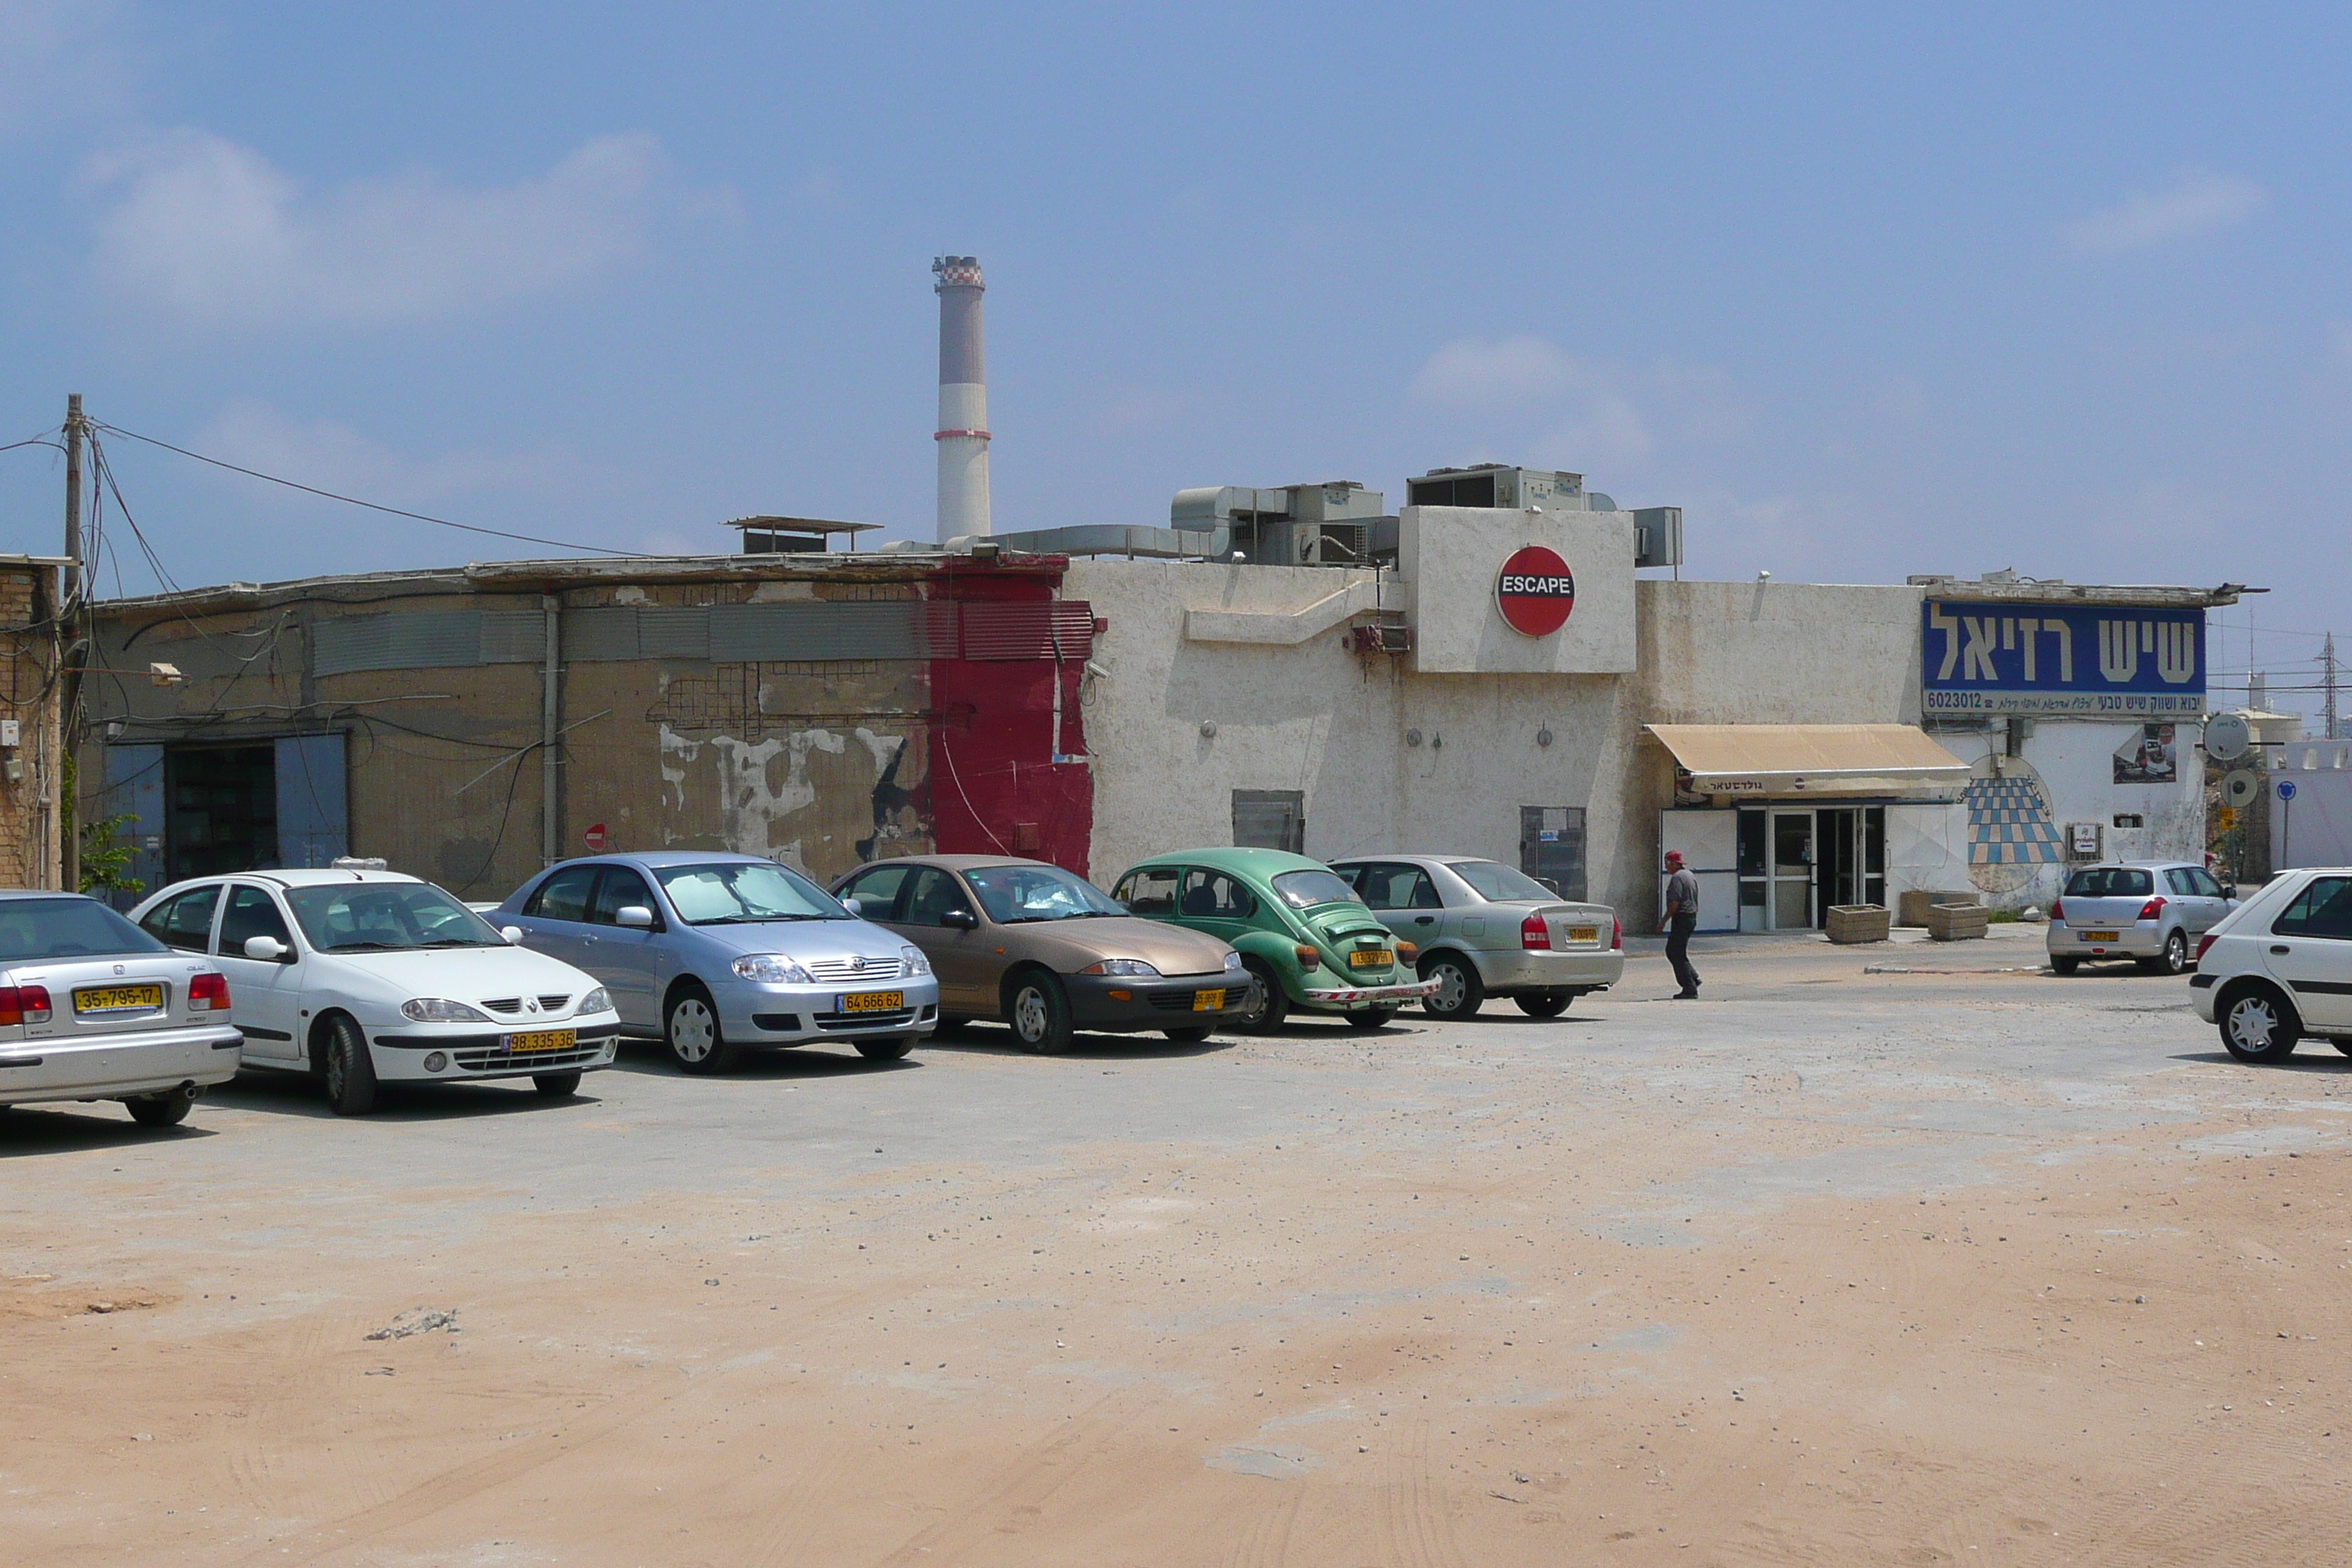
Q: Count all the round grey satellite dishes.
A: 2